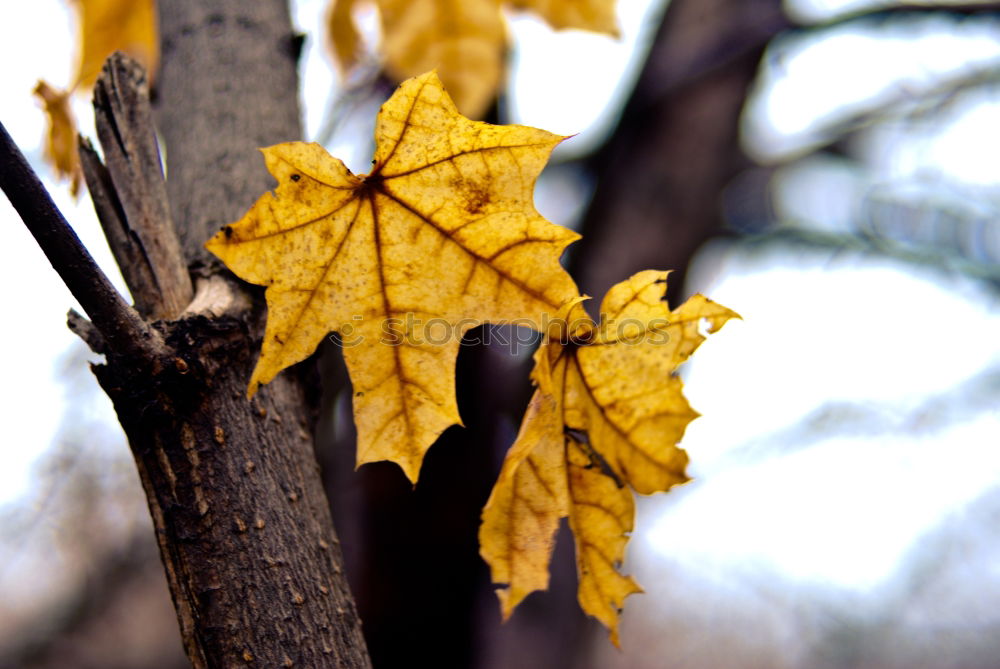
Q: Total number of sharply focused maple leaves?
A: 2